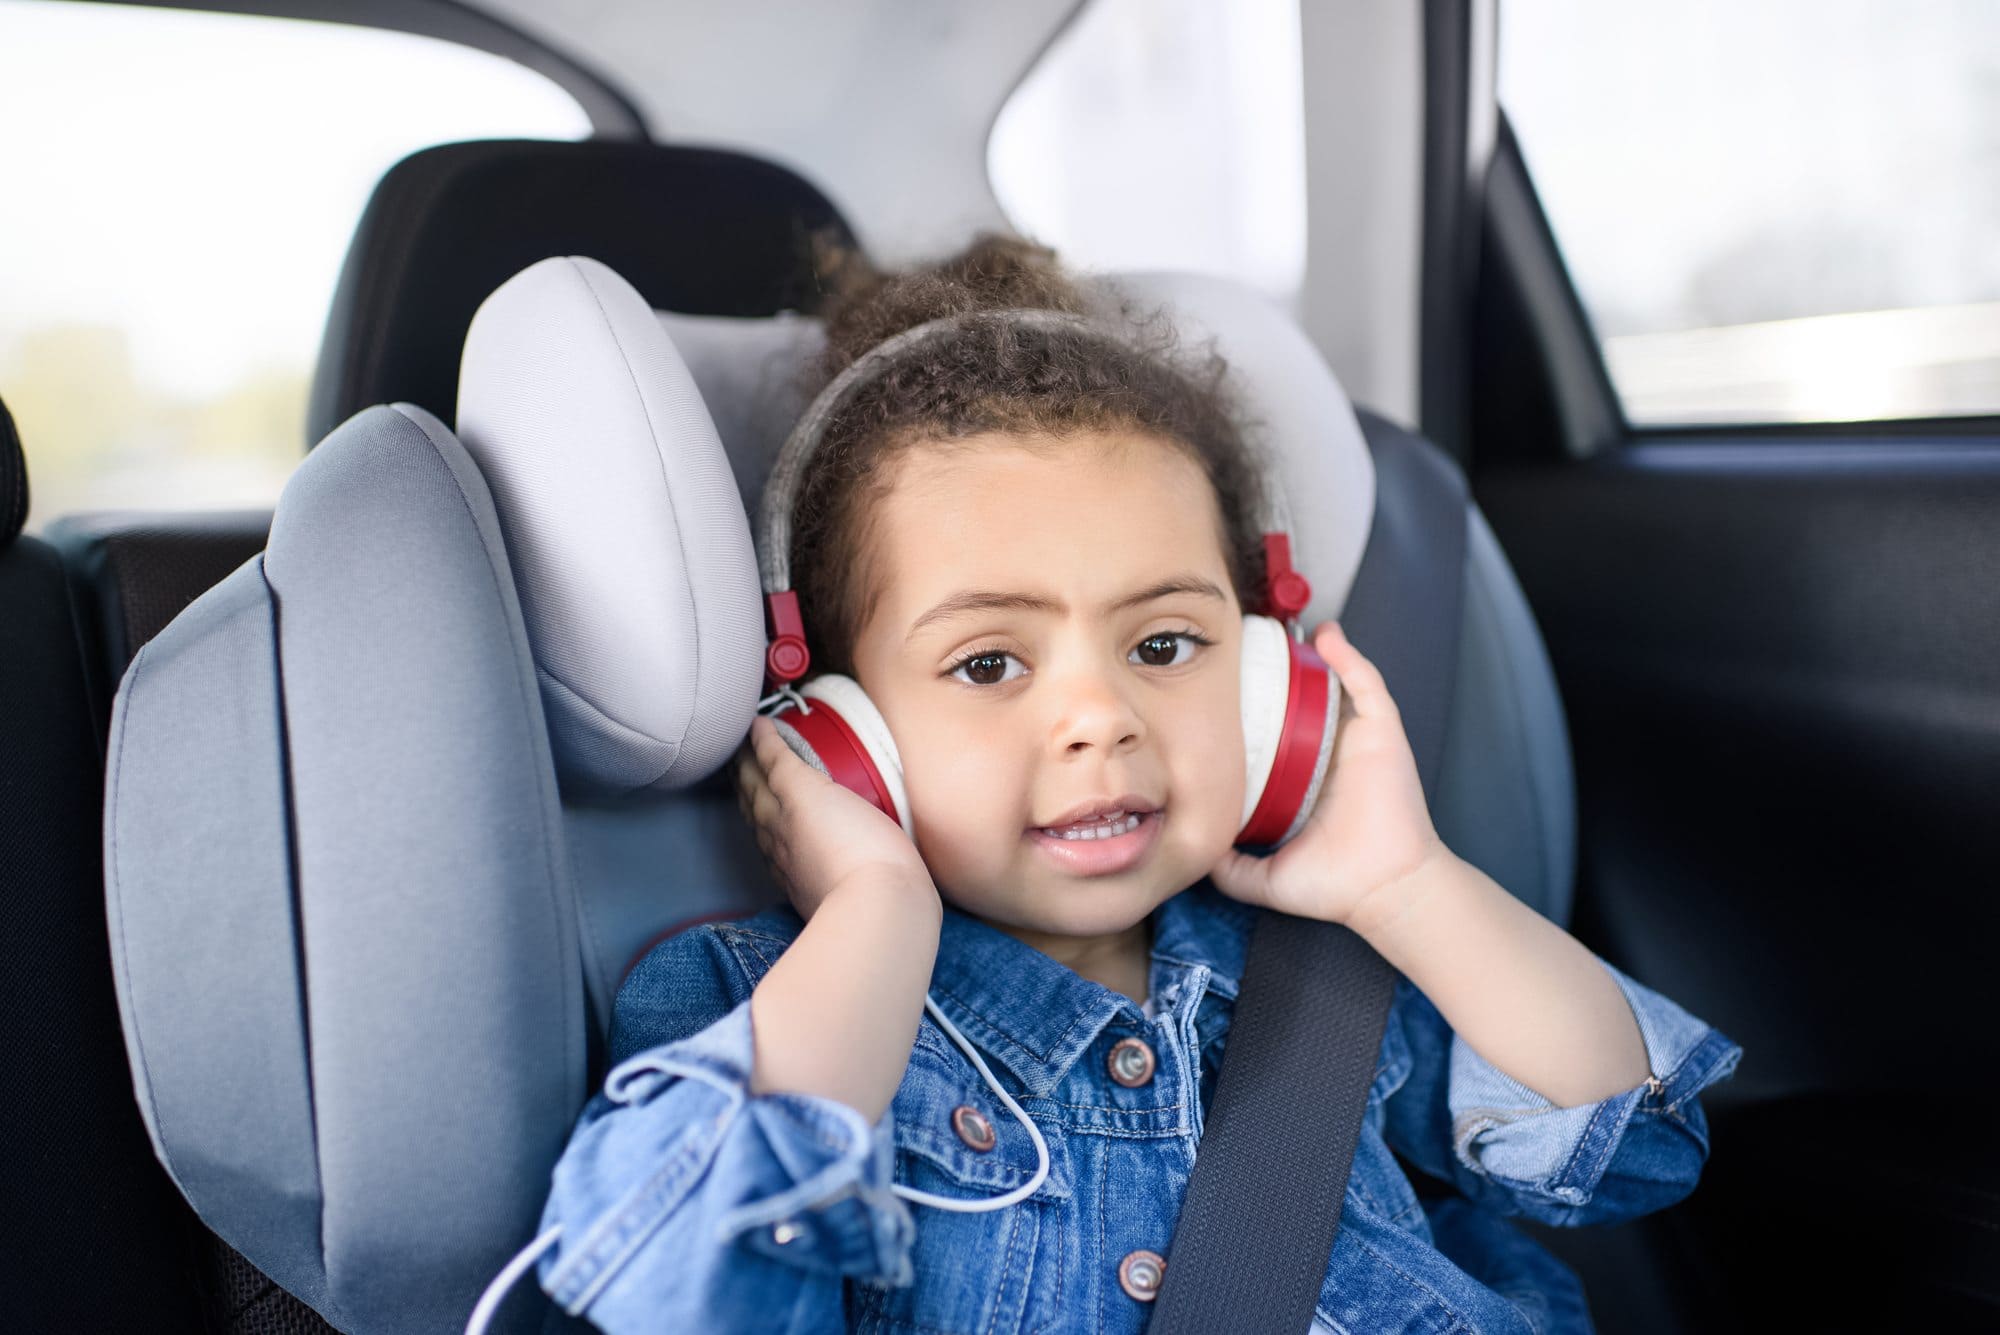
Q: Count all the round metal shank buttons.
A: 3